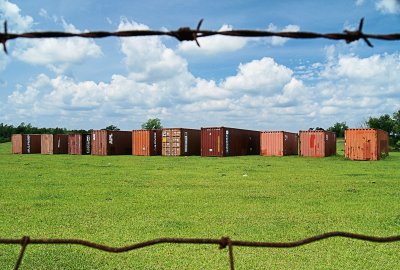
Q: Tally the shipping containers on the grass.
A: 10